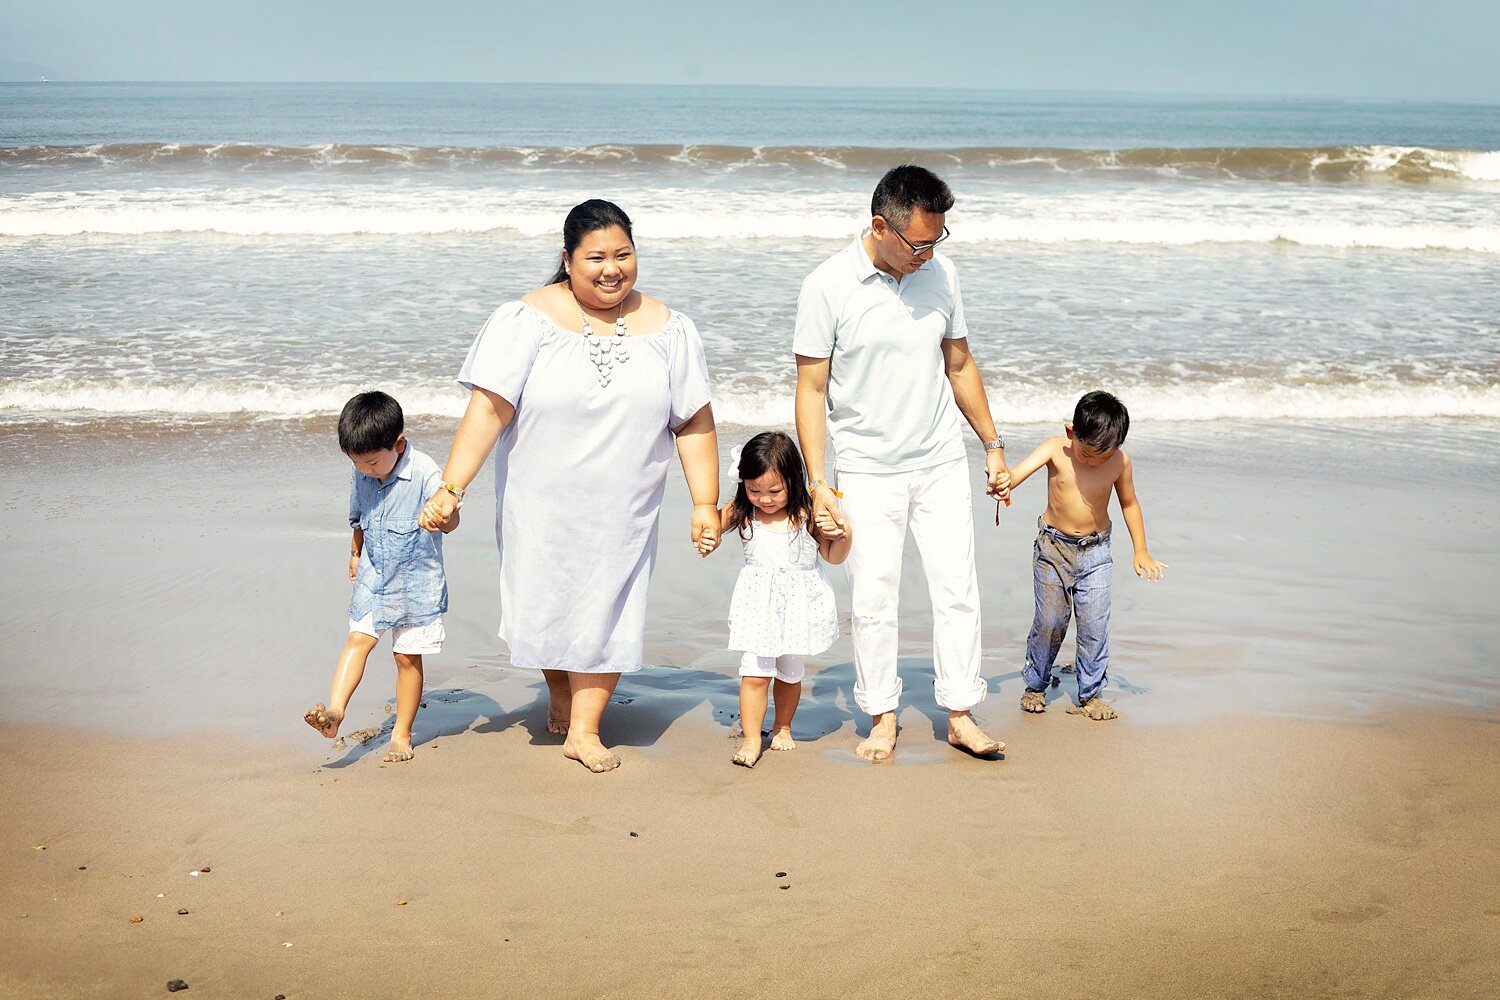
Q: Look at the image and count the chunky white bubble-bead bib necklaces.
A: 1